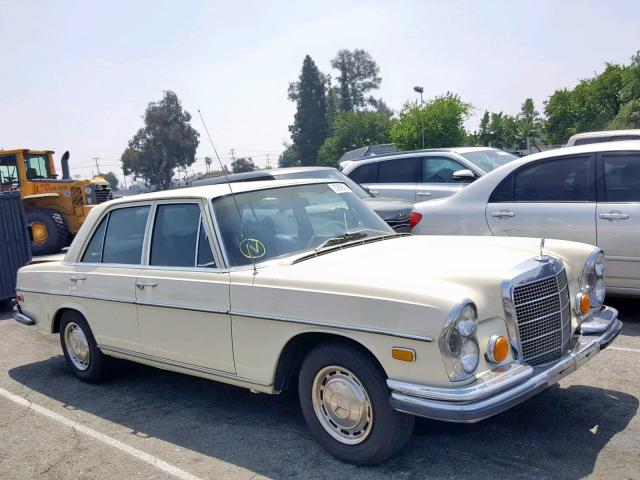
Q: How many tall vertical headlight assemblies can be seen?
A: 2